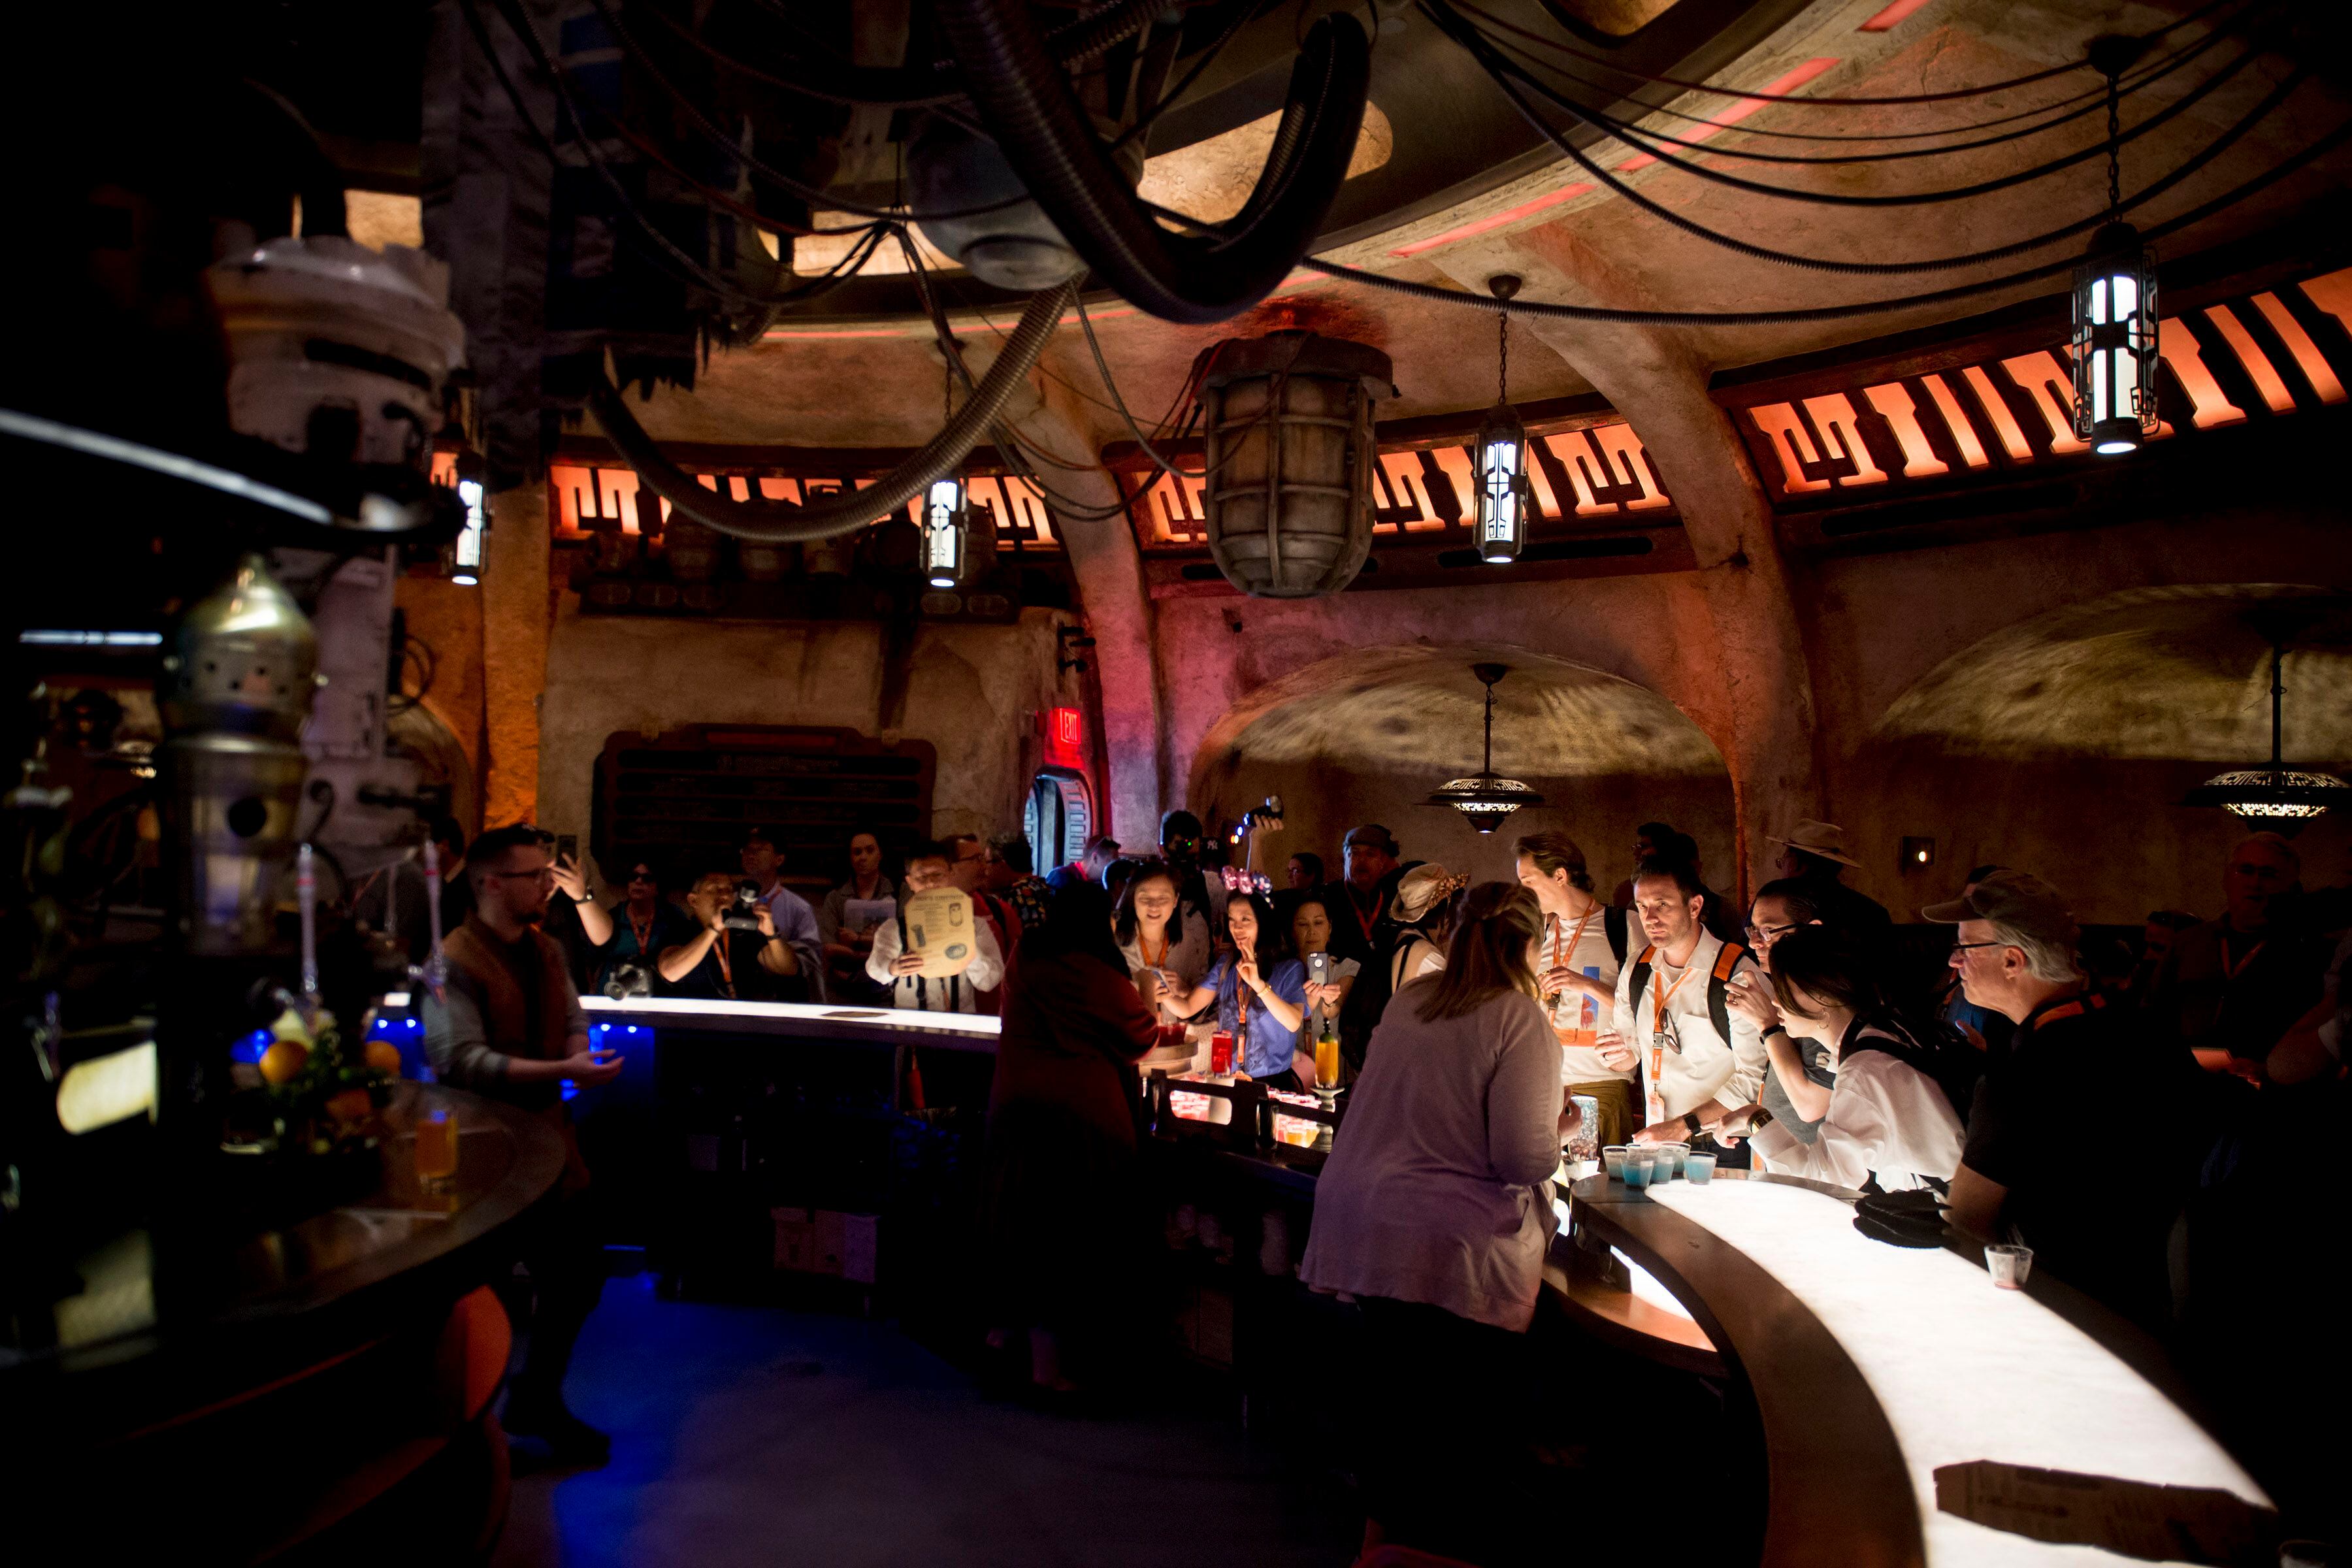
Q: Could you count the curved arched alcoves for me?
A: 2